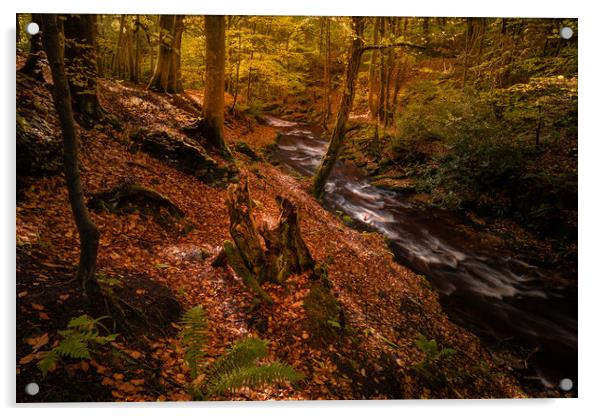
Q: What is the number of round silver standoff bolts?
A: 4